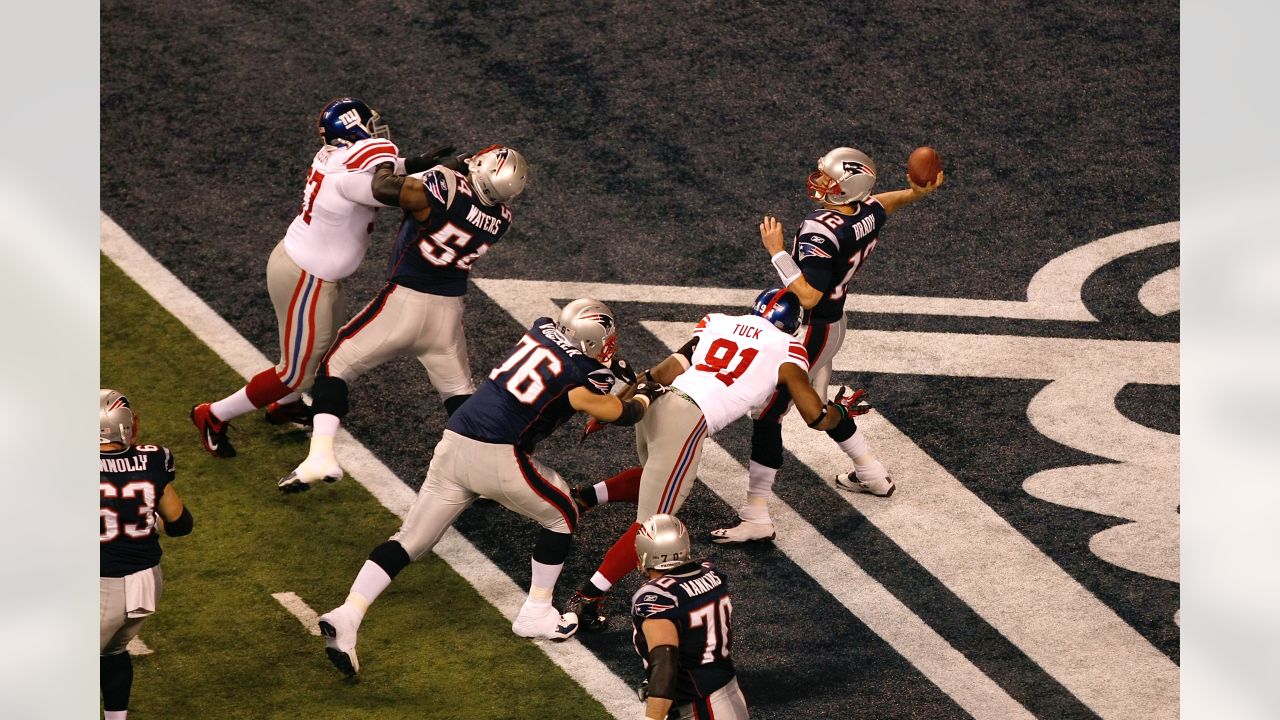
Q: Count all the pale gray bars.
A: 2